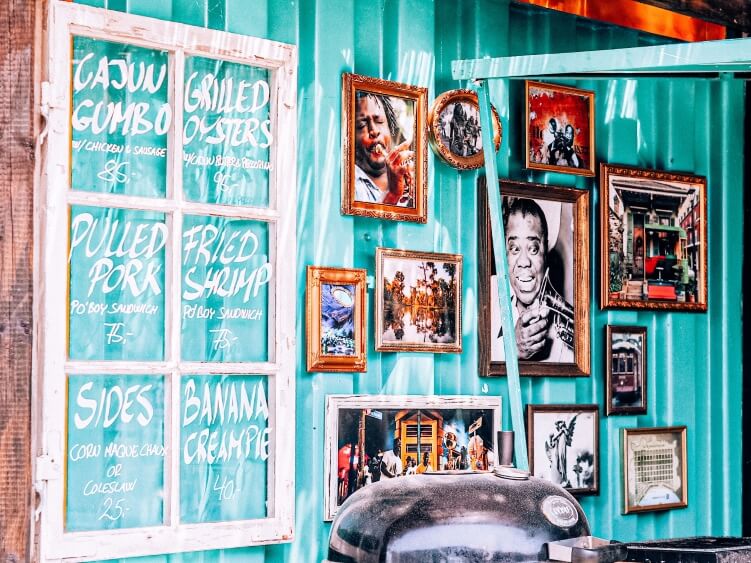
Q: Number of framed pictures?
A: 11